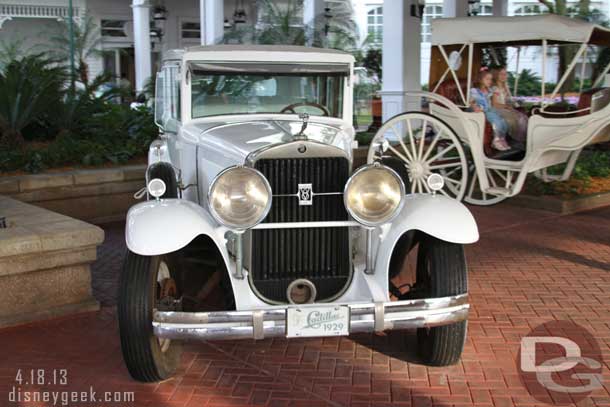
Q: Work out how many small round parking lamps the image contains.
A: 2